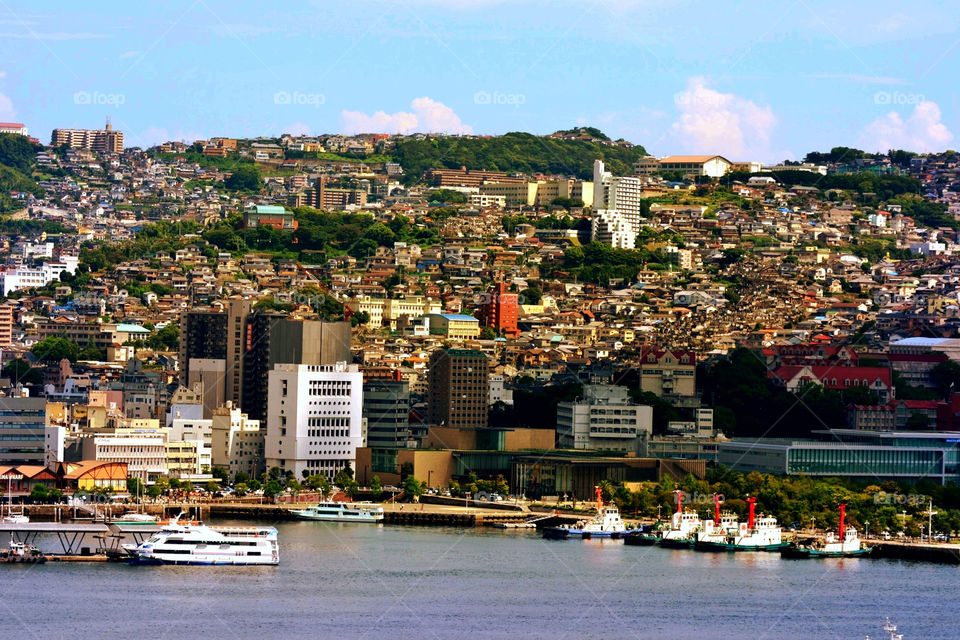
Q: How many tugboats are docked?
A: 5